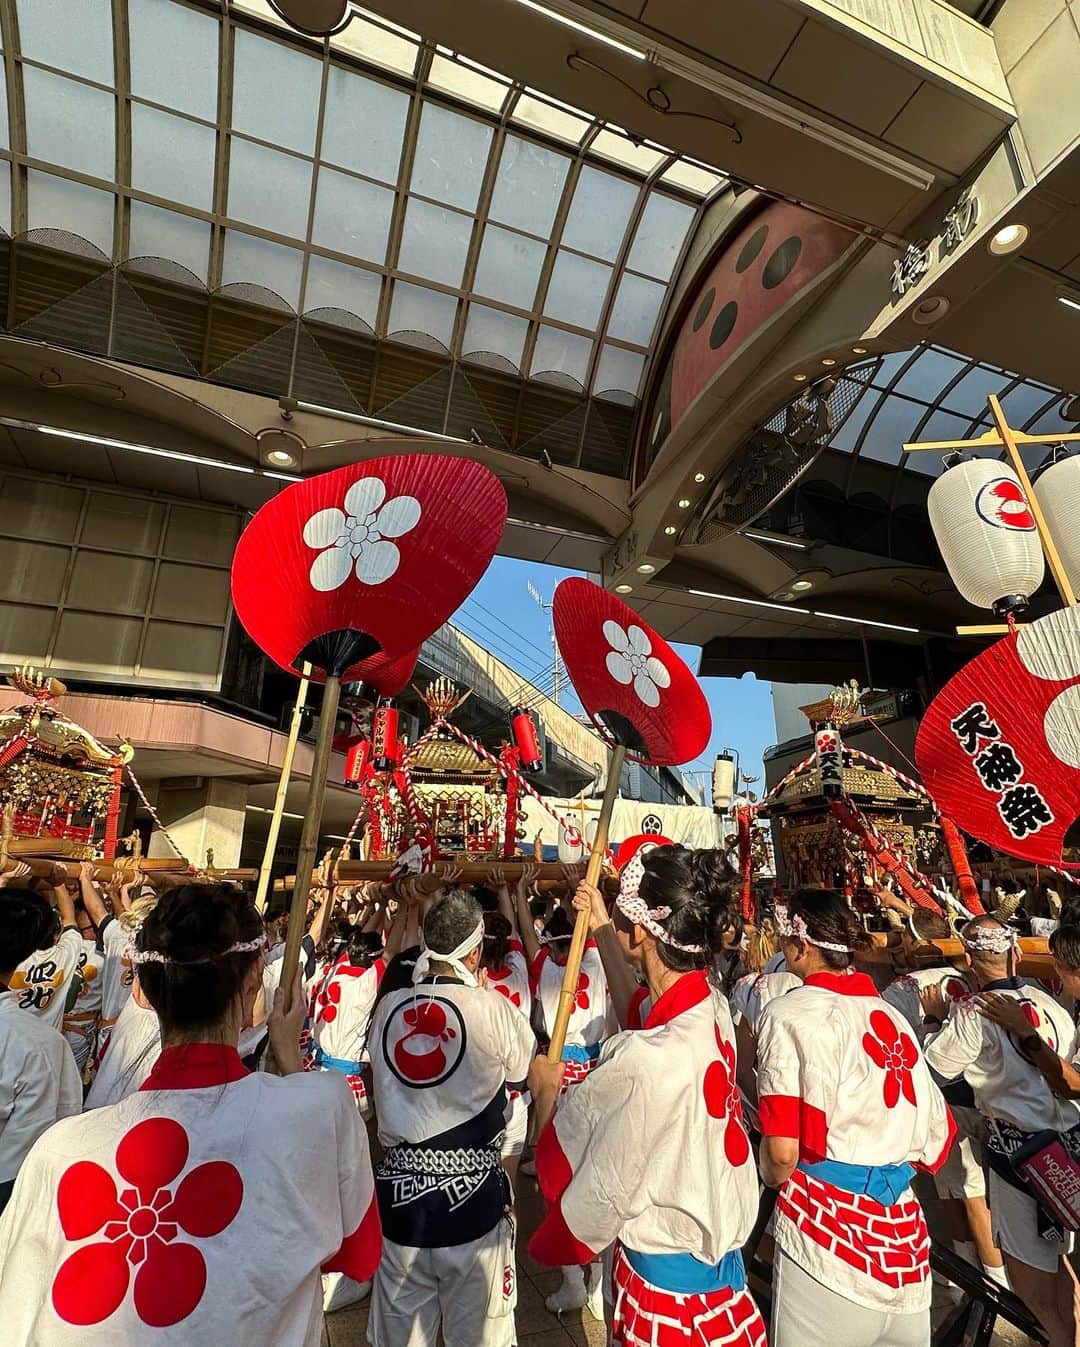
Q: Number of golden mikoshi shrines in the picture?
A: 3